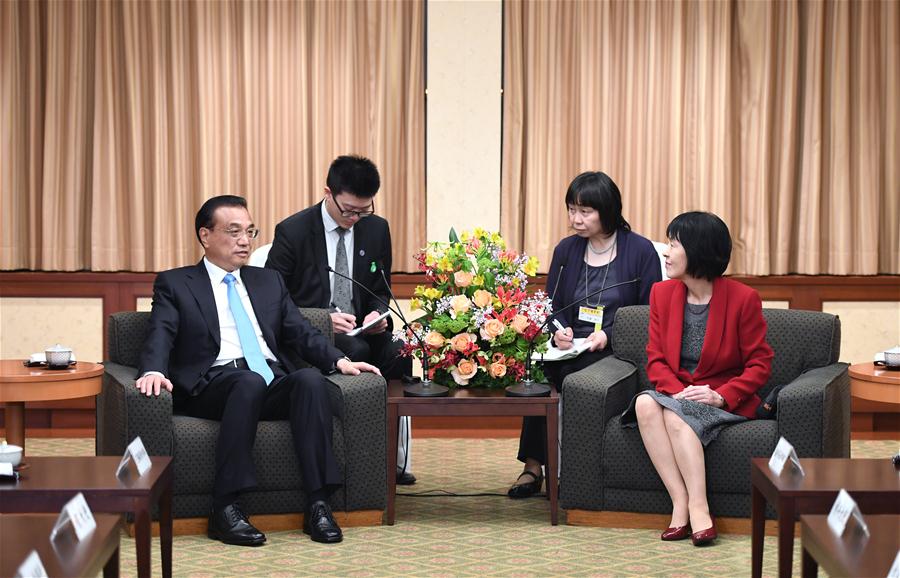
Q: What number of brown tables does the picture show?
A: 7